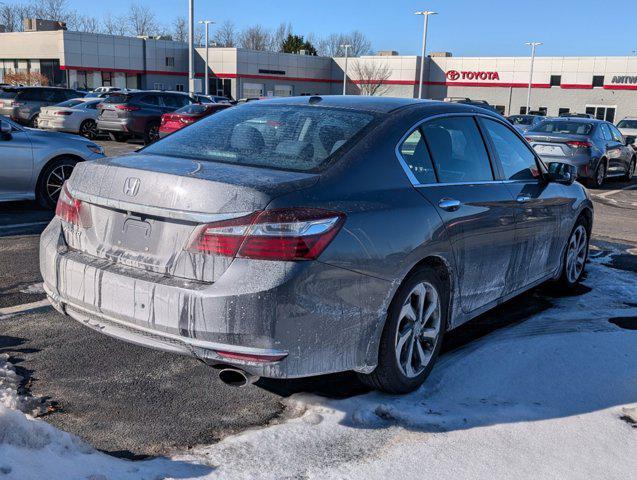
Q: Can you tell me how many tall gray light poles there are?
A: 5